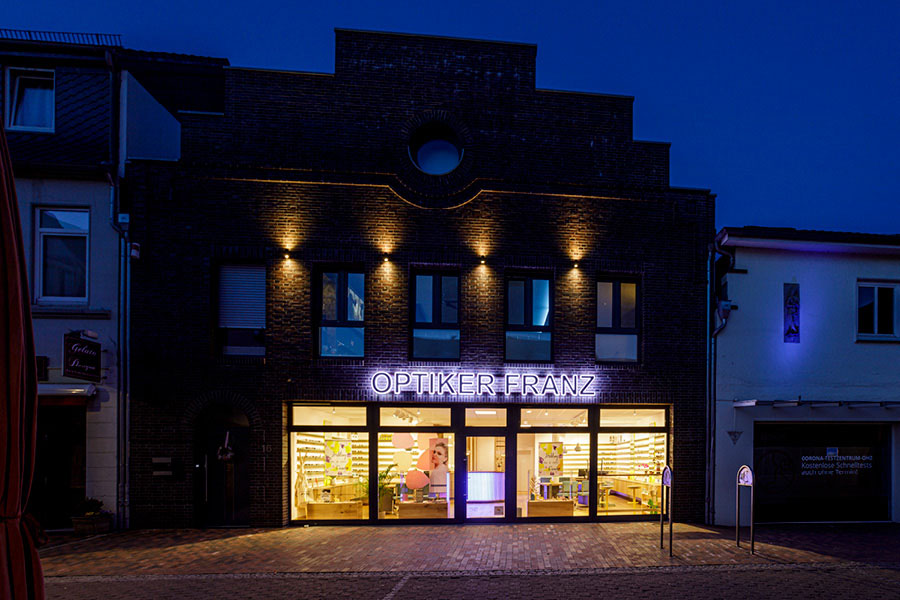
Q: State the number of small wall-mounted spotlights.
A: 4